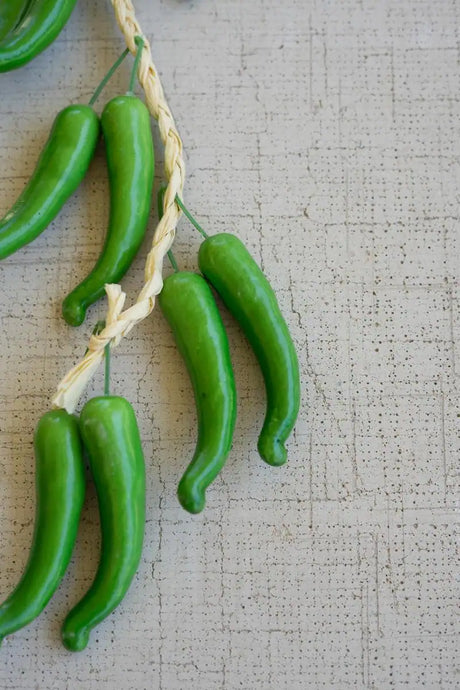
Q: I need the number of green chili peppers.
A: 8